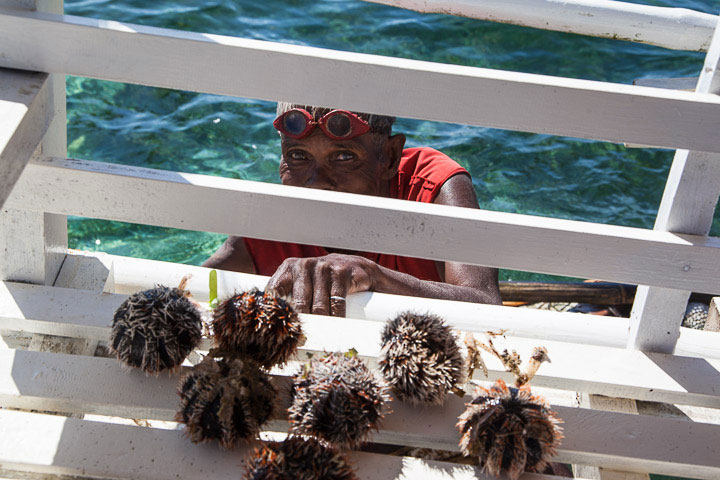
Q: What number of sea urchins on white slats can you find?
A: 7